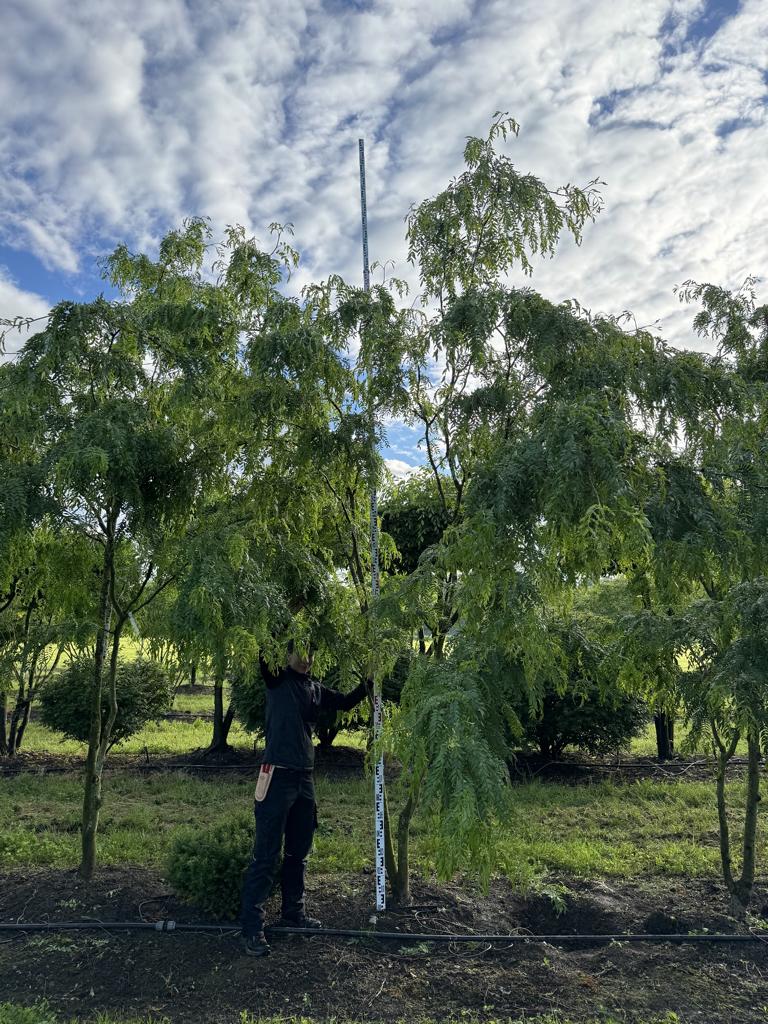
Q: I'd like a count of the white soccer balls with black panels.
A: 0